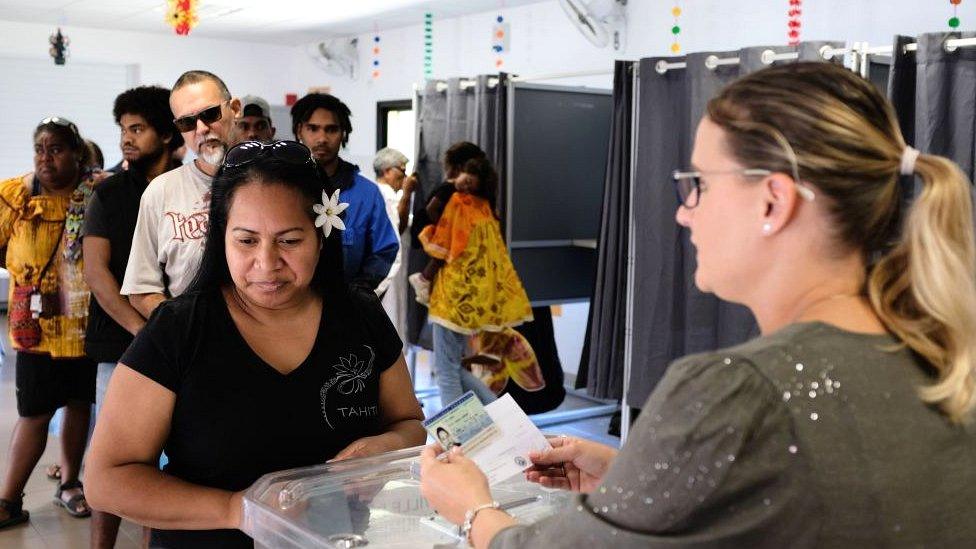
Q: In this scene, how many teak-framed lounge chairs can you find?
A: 0